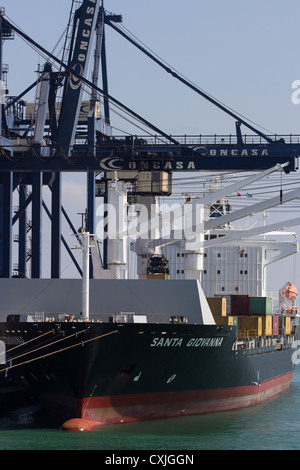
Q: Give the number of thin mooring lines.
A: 3